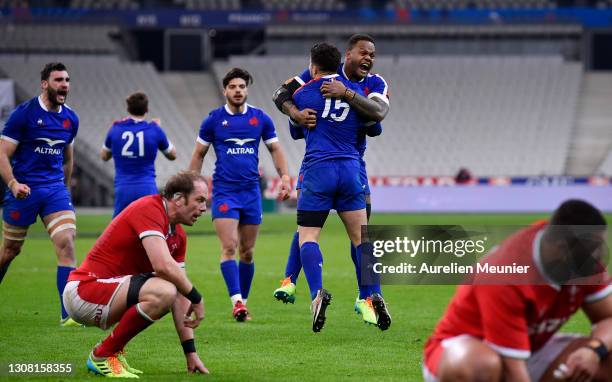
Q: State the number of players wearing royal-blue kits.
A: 5